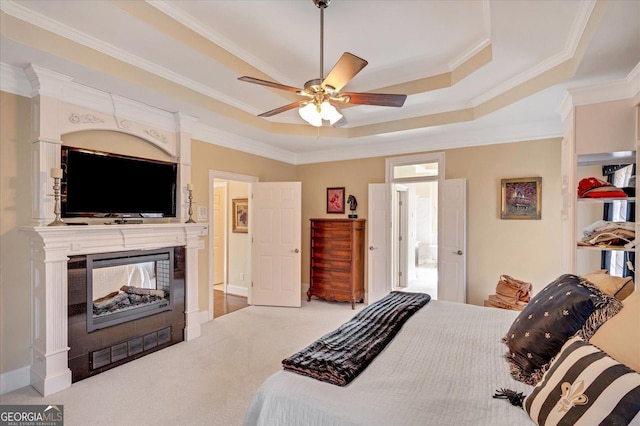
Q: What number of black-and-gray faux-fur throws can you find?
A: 1